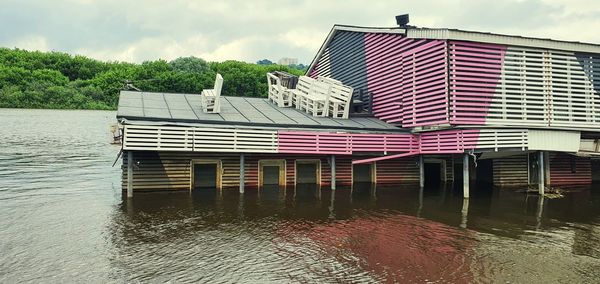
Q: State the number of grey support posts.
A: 6